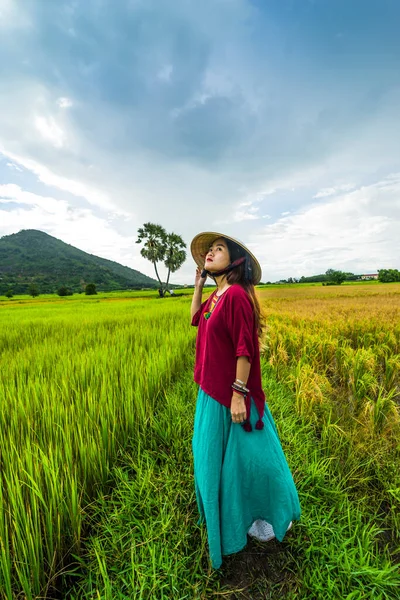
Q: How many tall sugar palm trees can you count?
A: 2